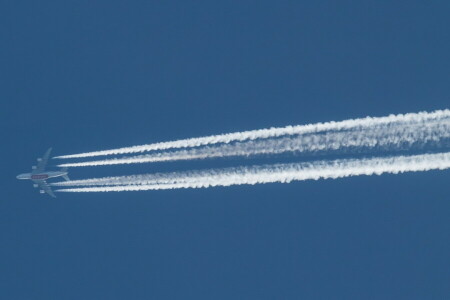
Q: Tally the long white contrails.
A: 4